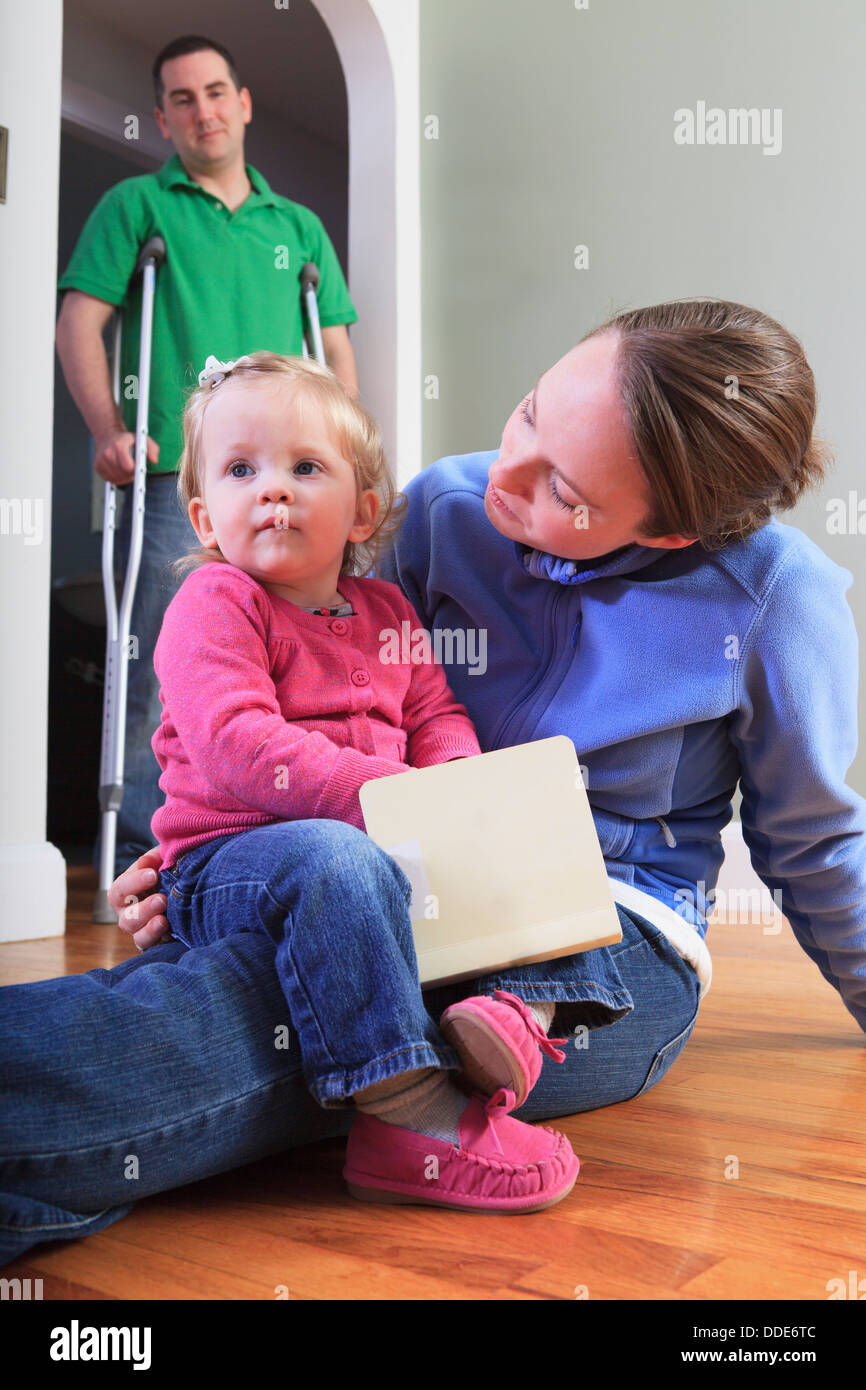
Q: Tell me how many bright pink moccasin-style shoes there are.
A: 2